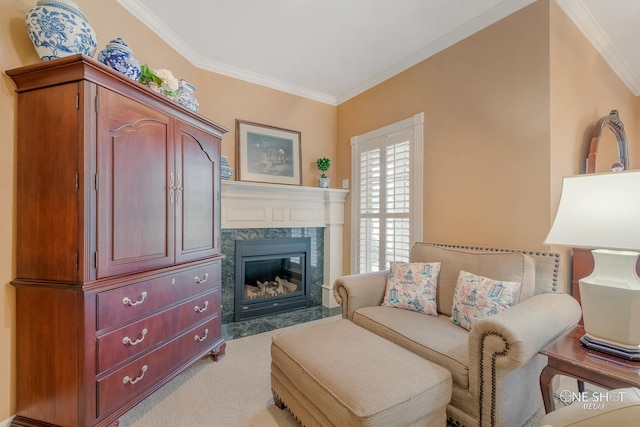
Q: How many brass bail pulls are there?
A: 6